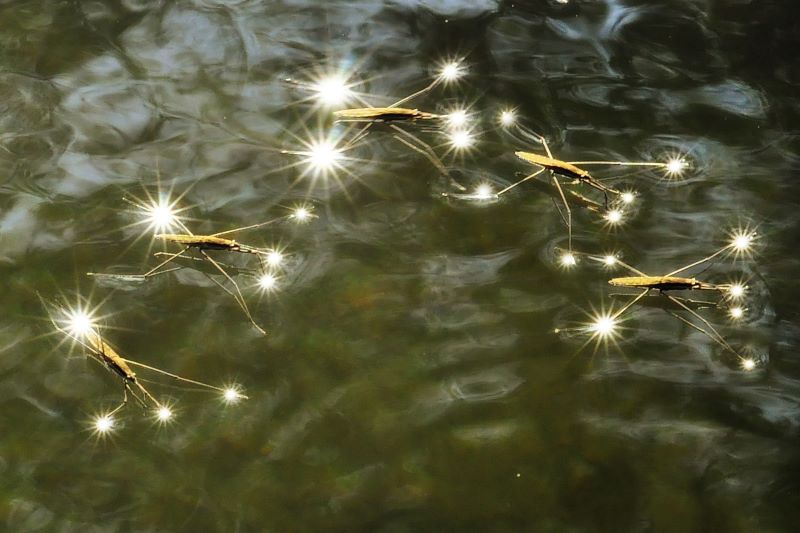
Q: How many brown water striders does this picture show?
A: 5